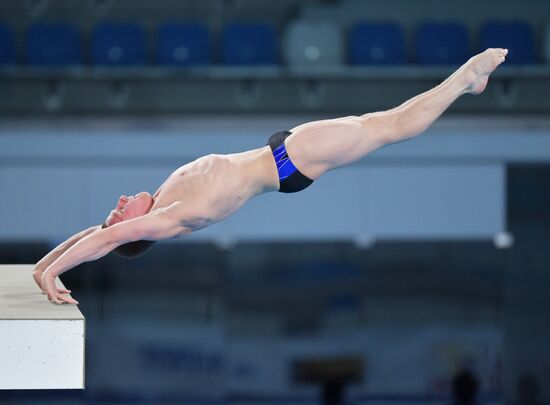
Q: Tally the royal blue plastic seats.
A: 8